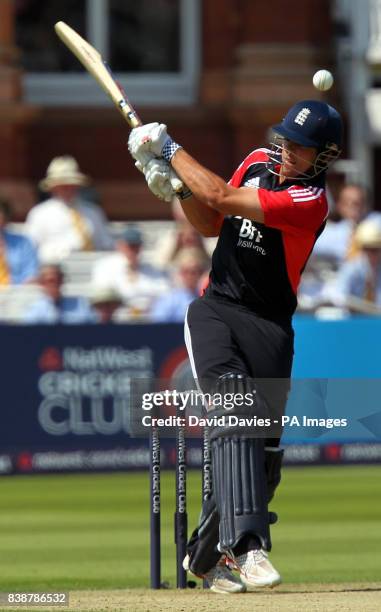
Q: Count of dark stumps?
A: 3